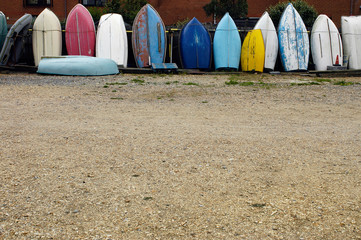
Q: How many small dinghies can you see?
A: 14